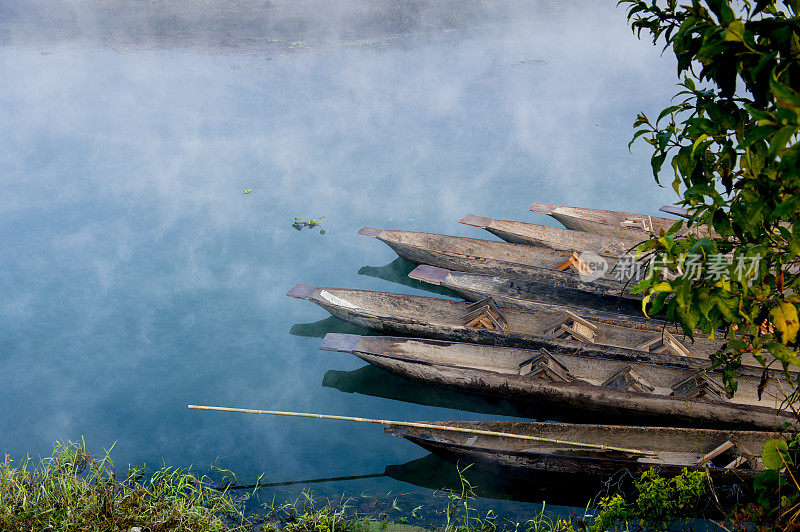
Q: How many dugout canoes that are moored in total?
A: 8